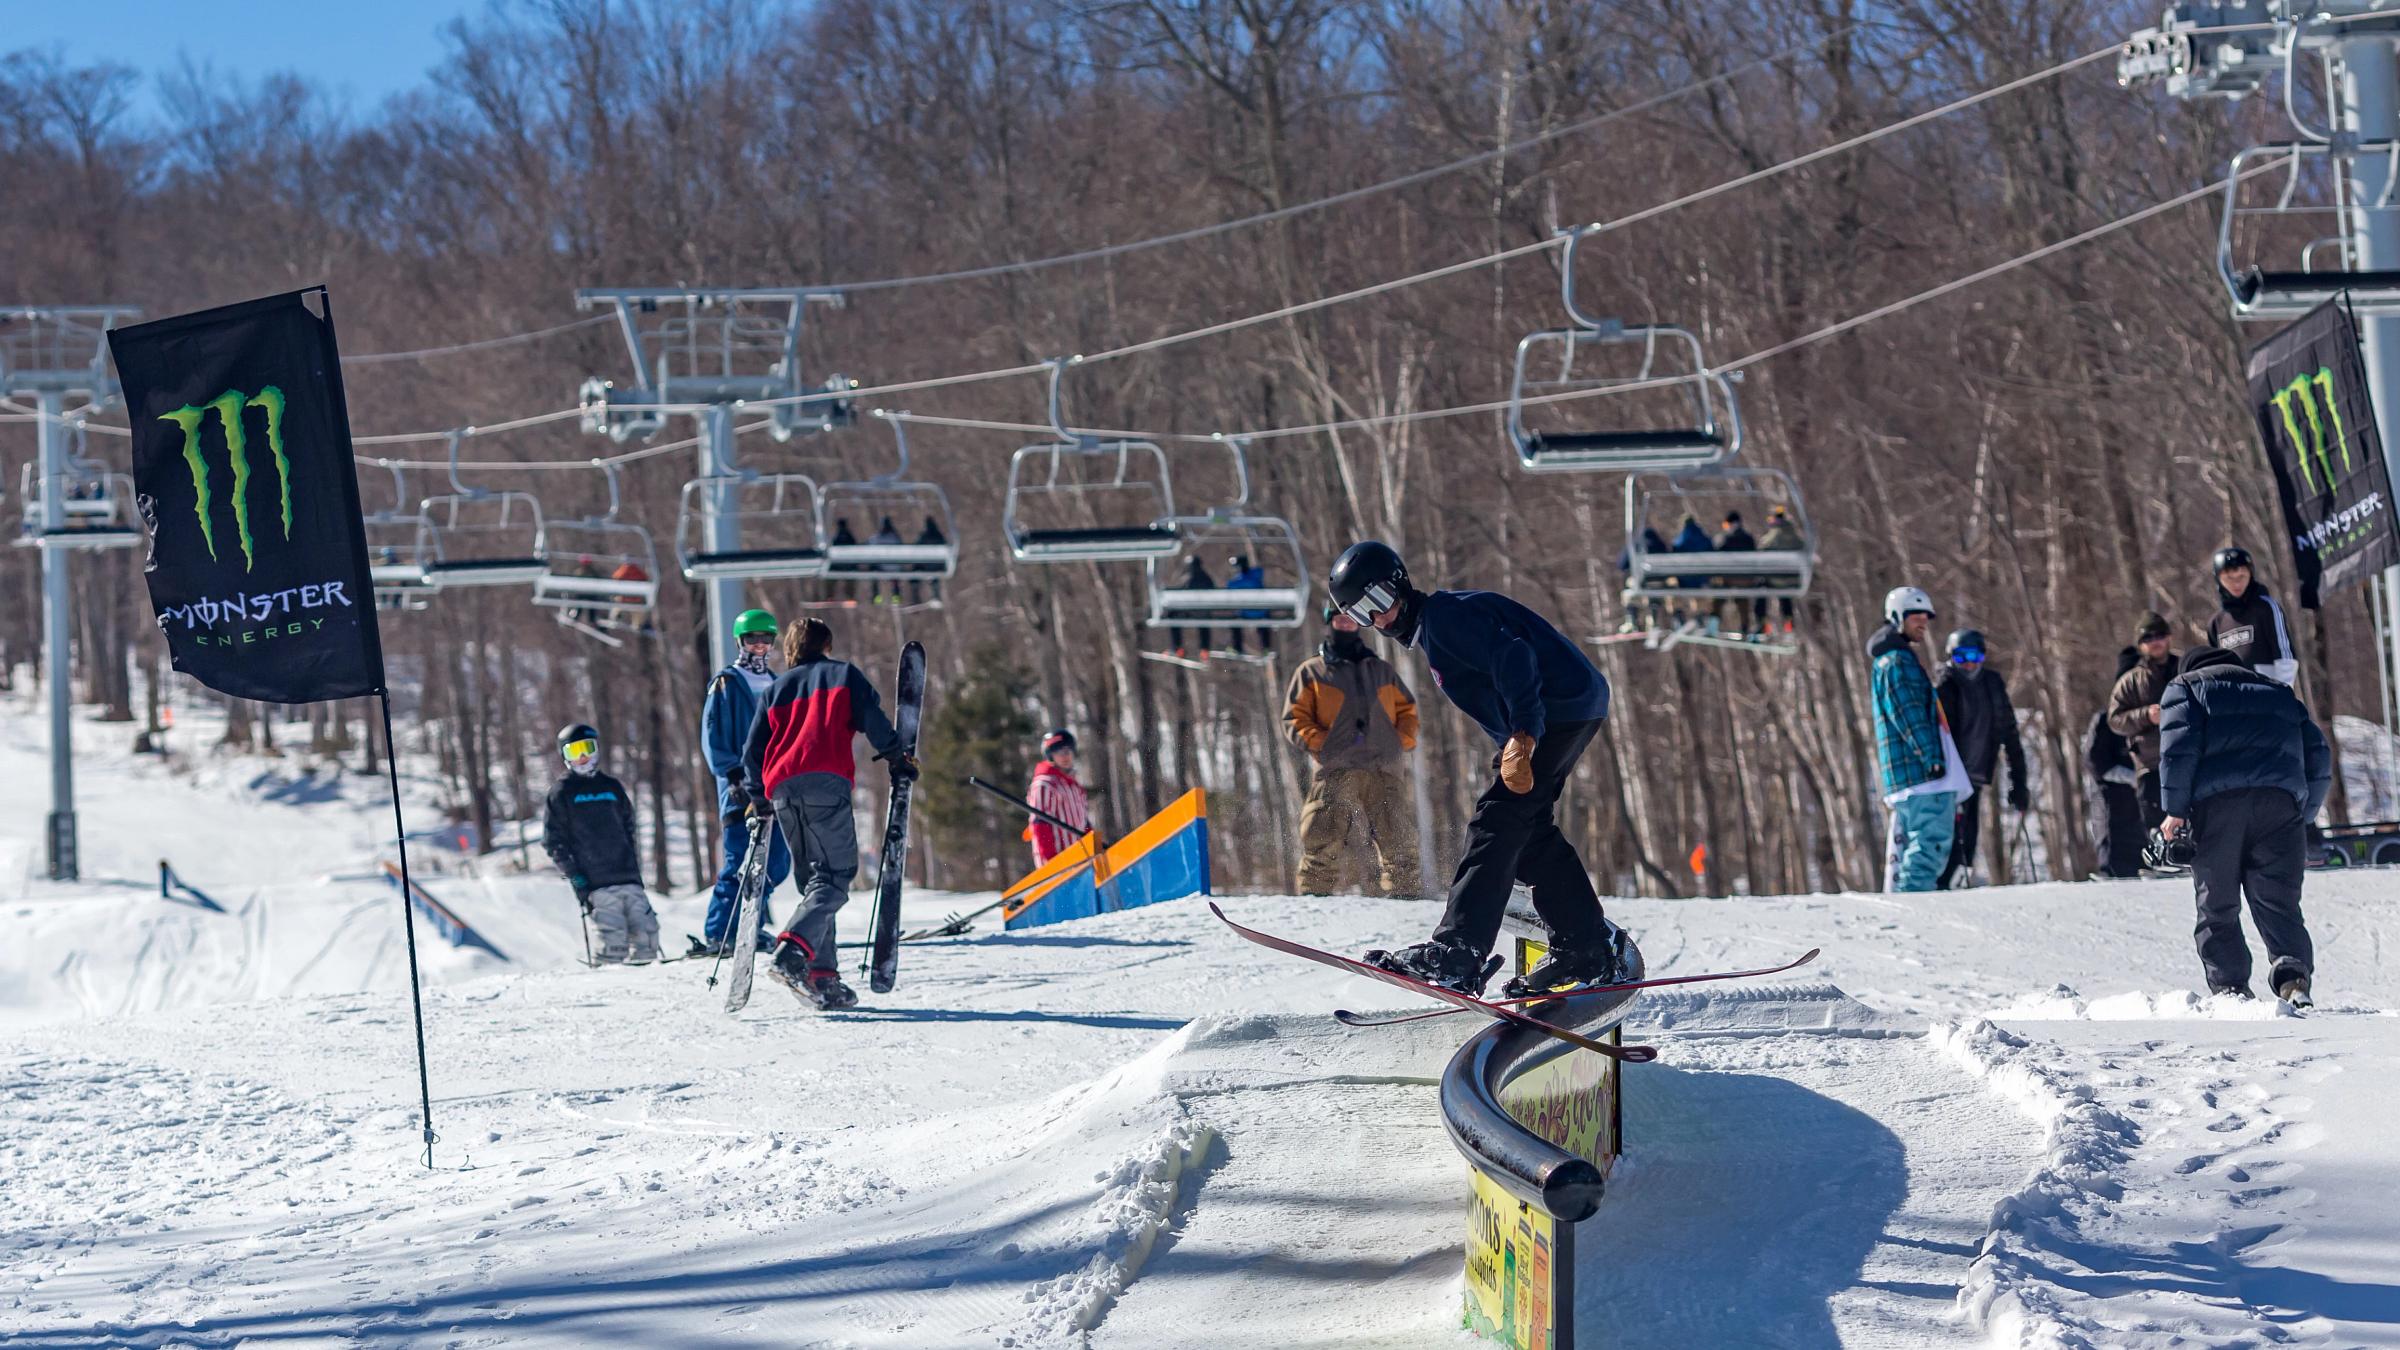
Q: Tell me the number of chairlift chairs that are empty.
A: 6